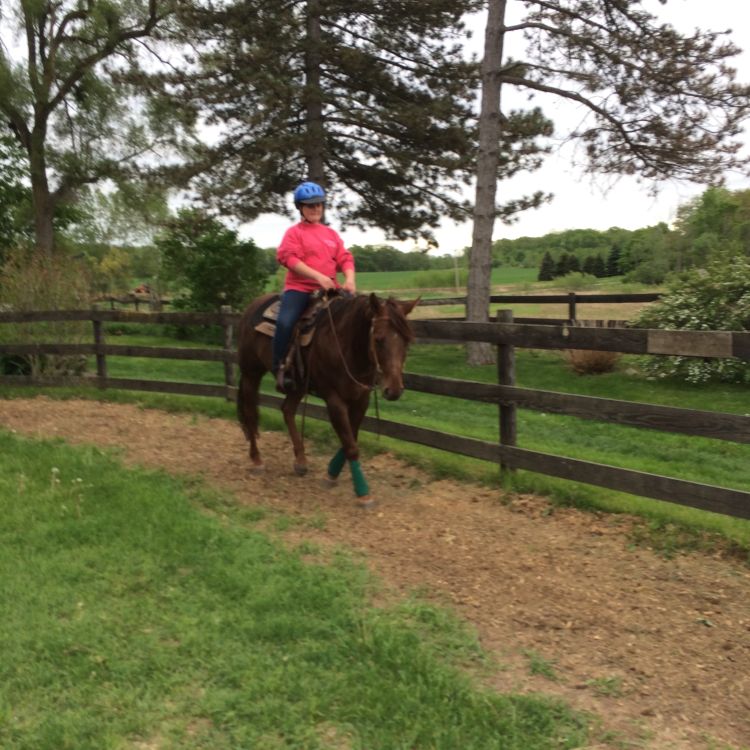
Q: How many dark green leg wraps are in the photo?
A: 2